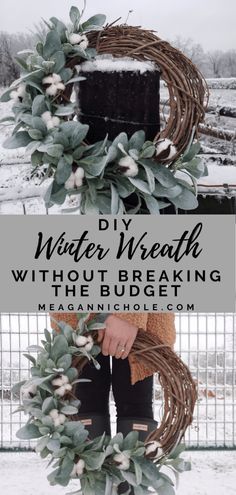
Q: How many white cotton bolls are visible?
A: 14